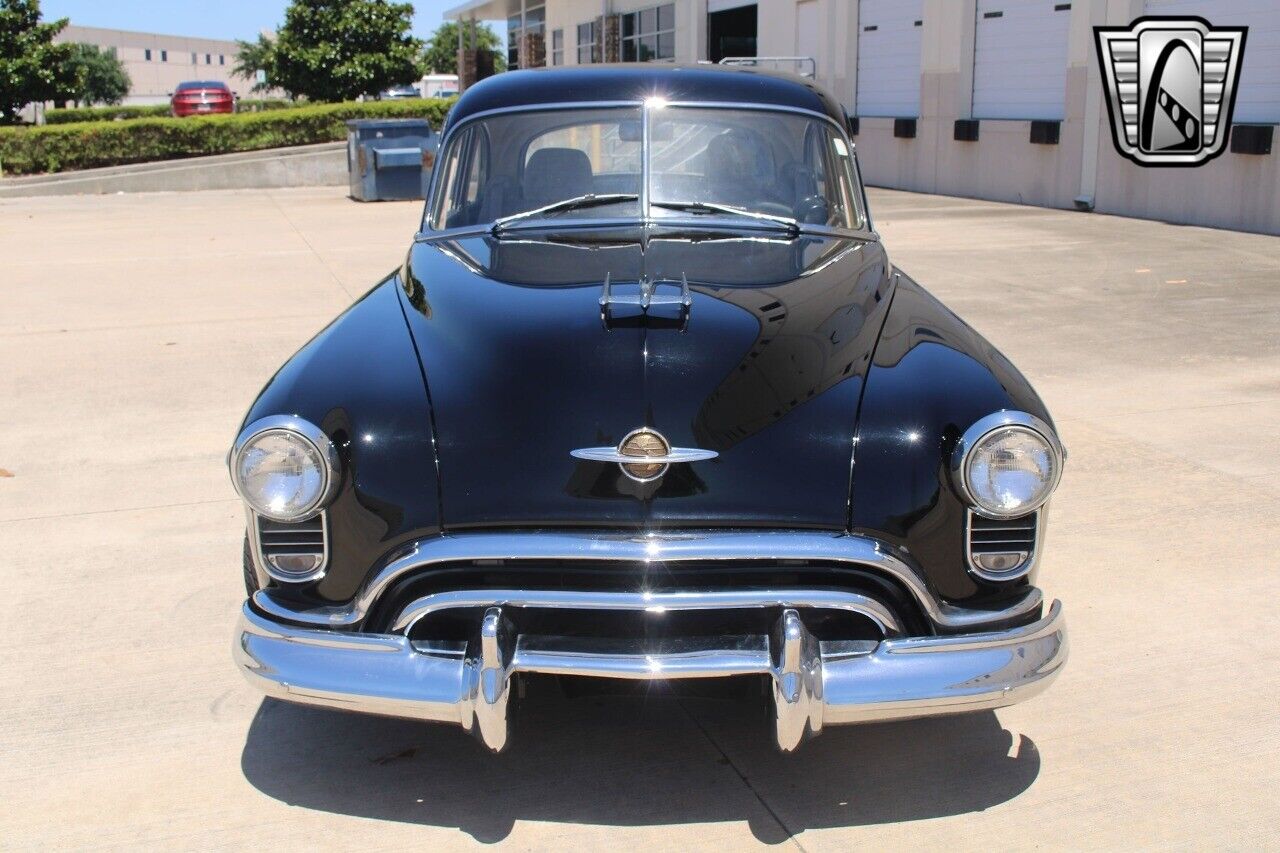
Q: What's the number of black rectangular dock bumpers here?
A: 5